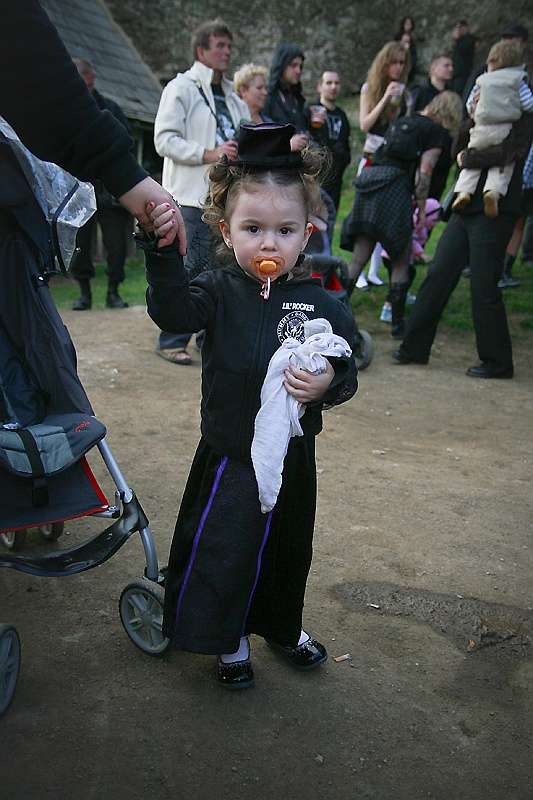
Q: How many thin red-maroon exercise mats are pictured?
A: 0